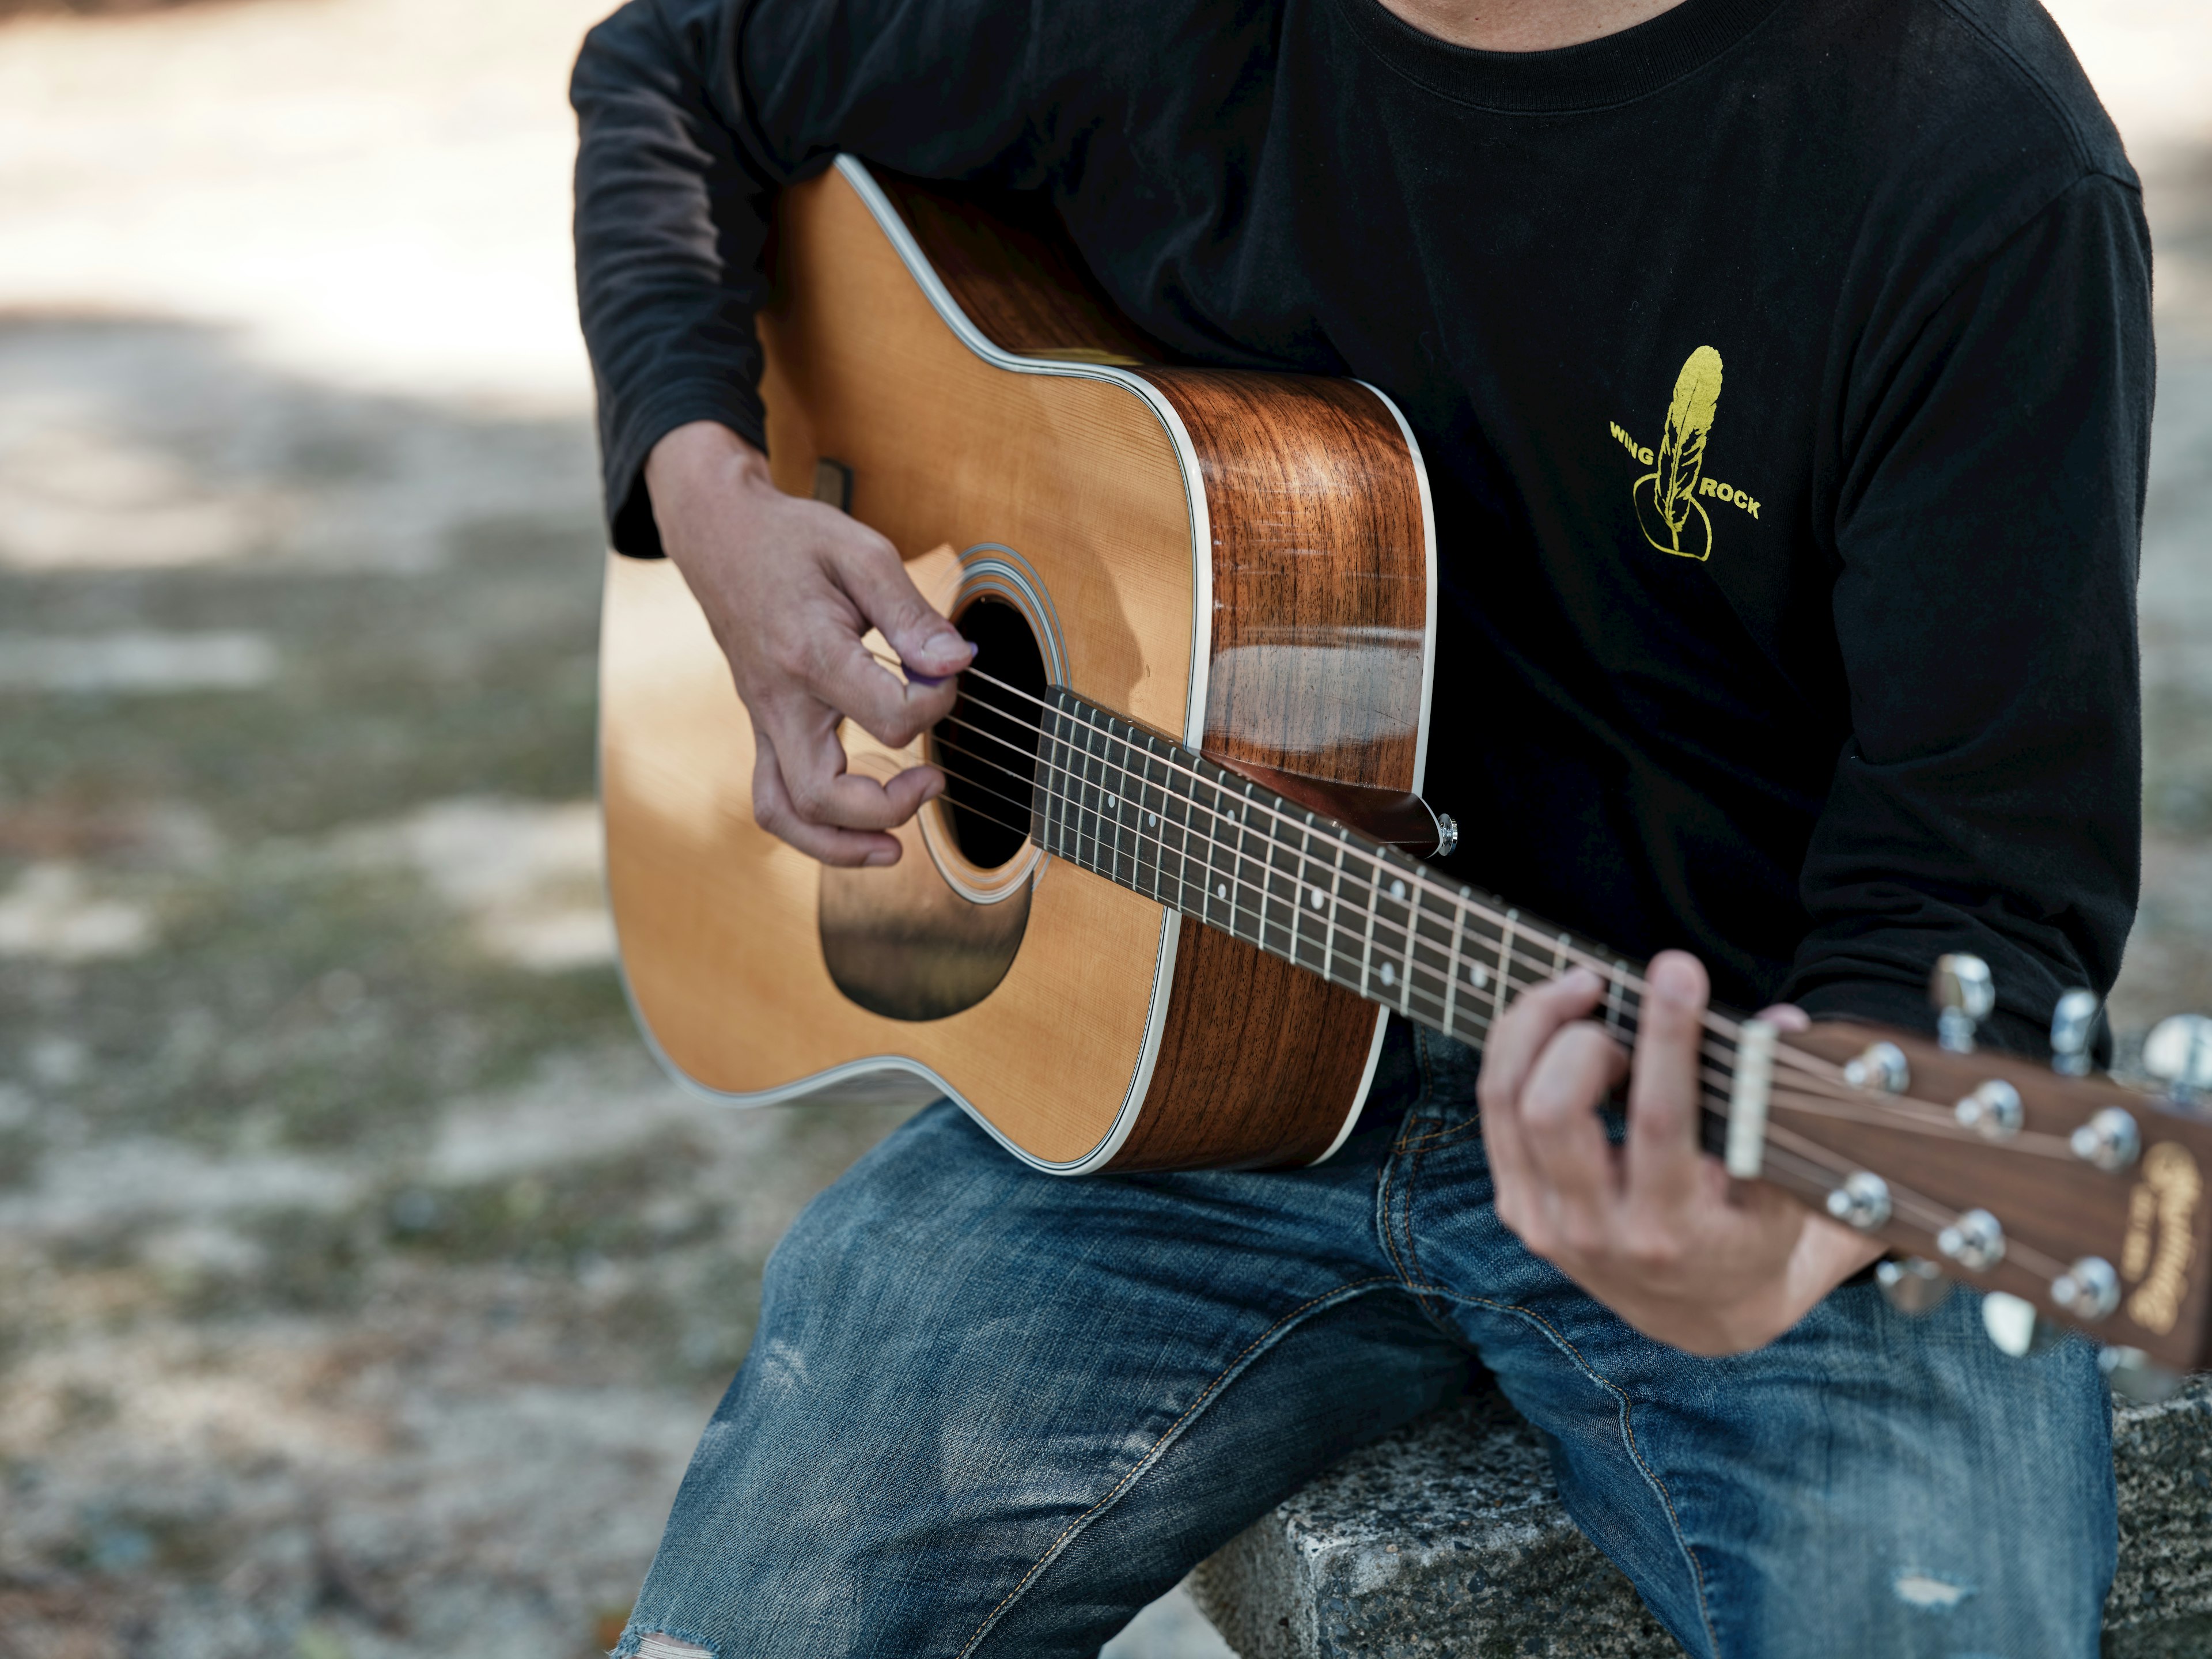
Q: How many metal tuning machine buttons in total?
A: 6